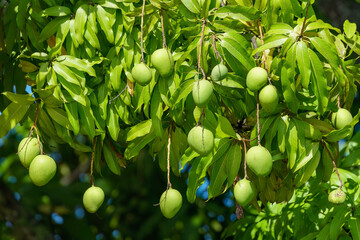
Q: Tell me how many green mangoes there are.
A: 15